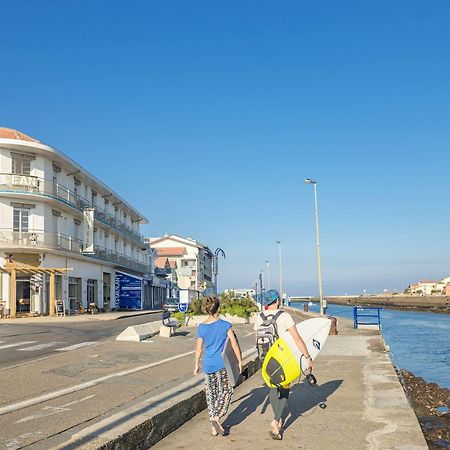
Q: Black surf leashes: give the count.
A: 1